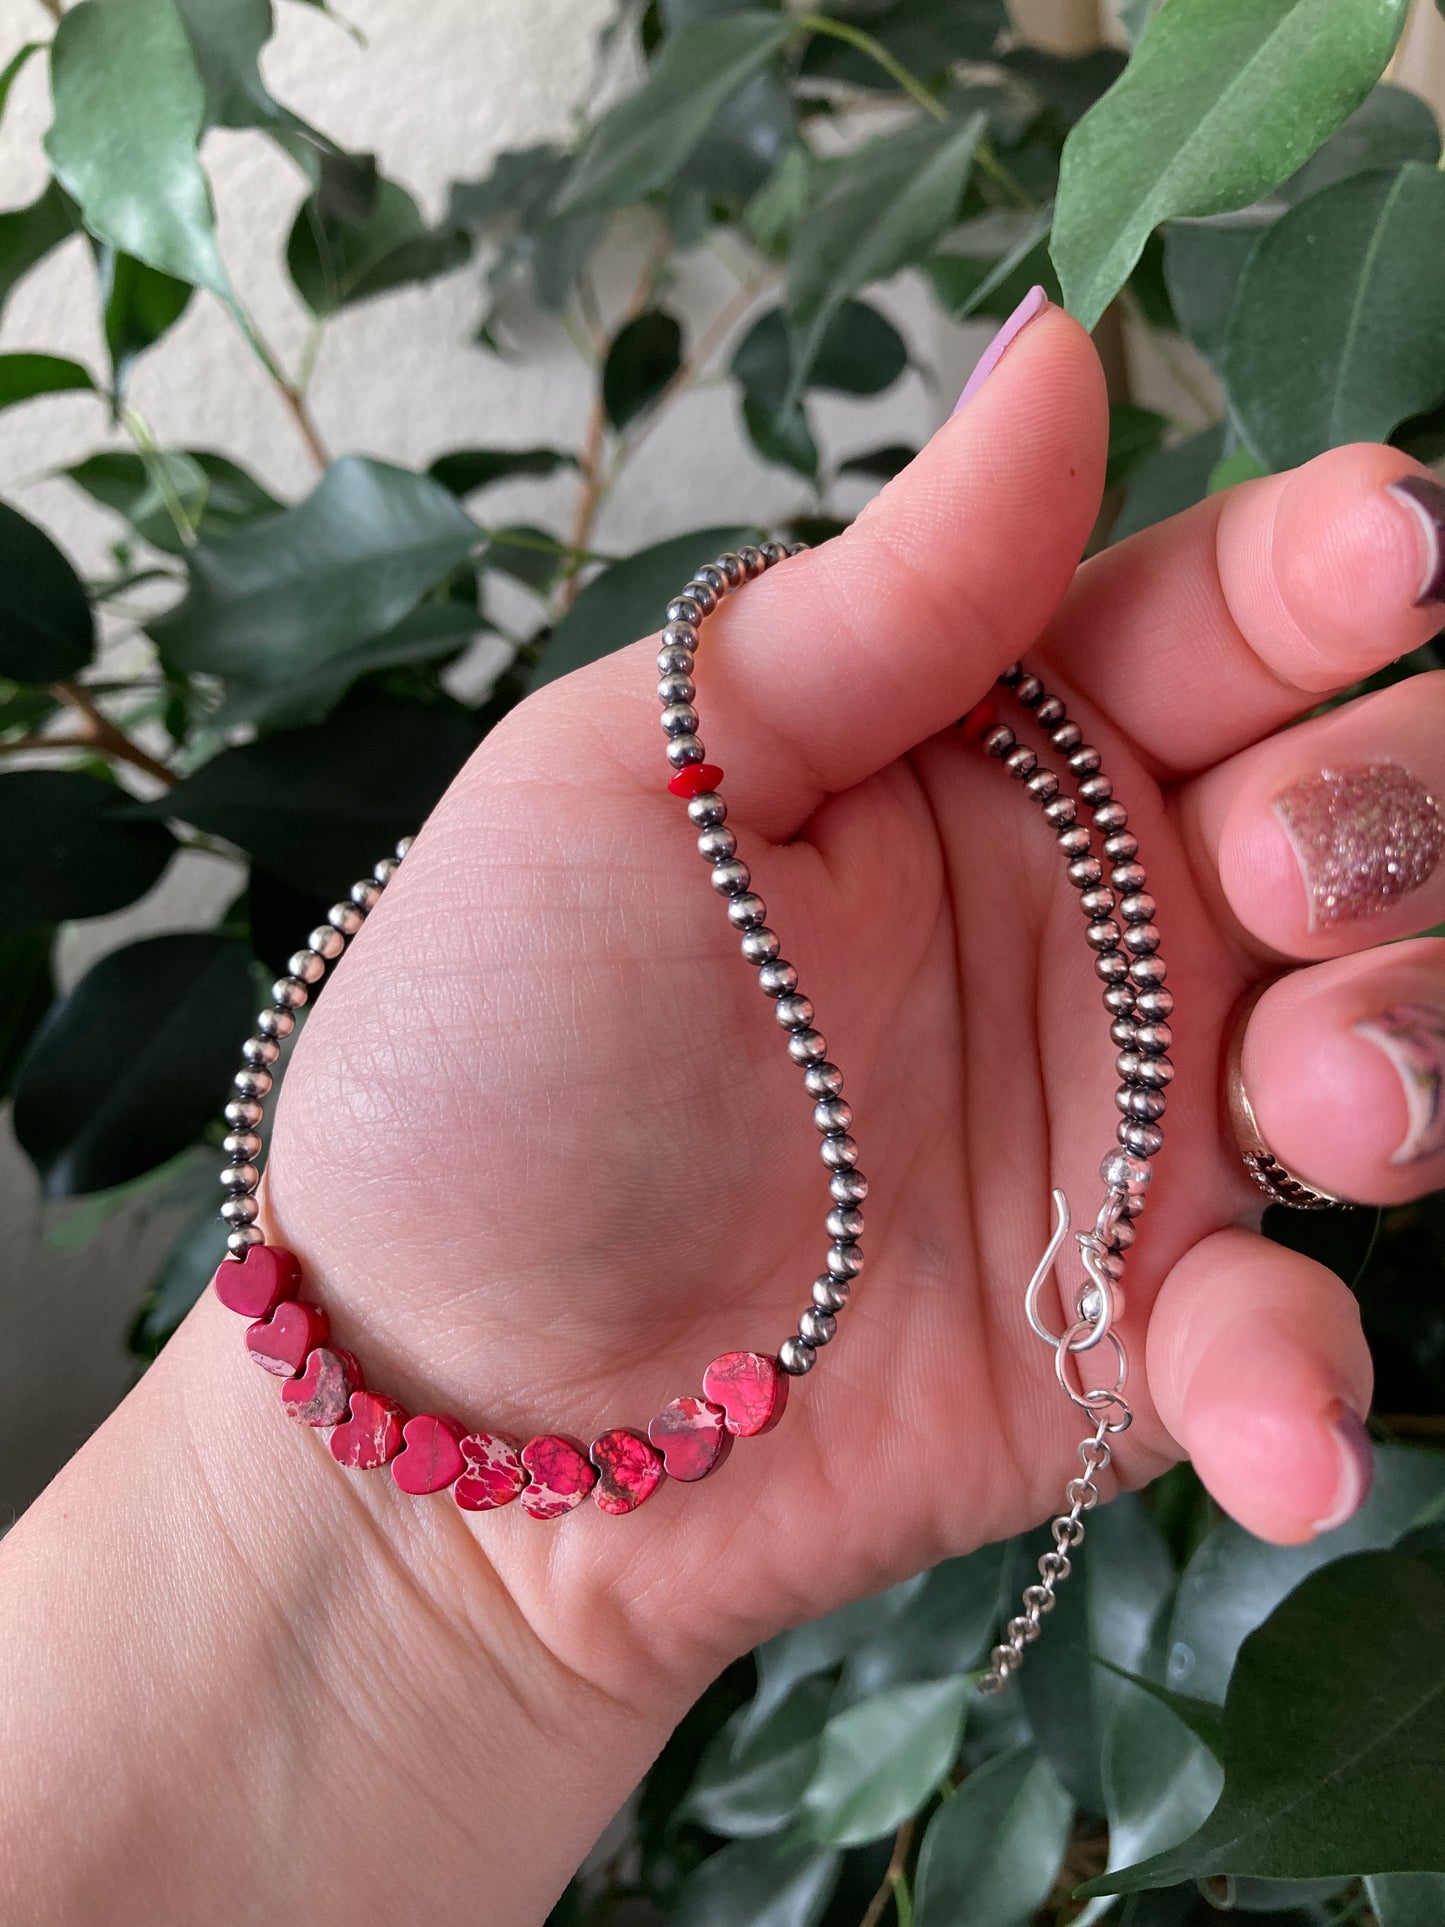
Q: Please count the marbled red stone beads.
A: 10